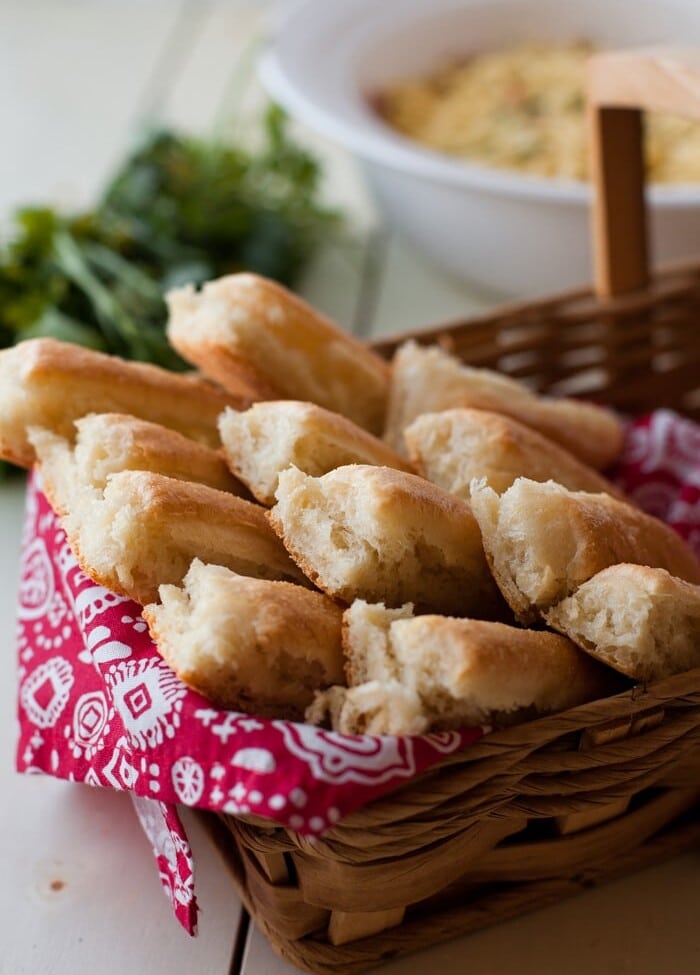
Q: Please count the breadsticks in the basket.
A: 12